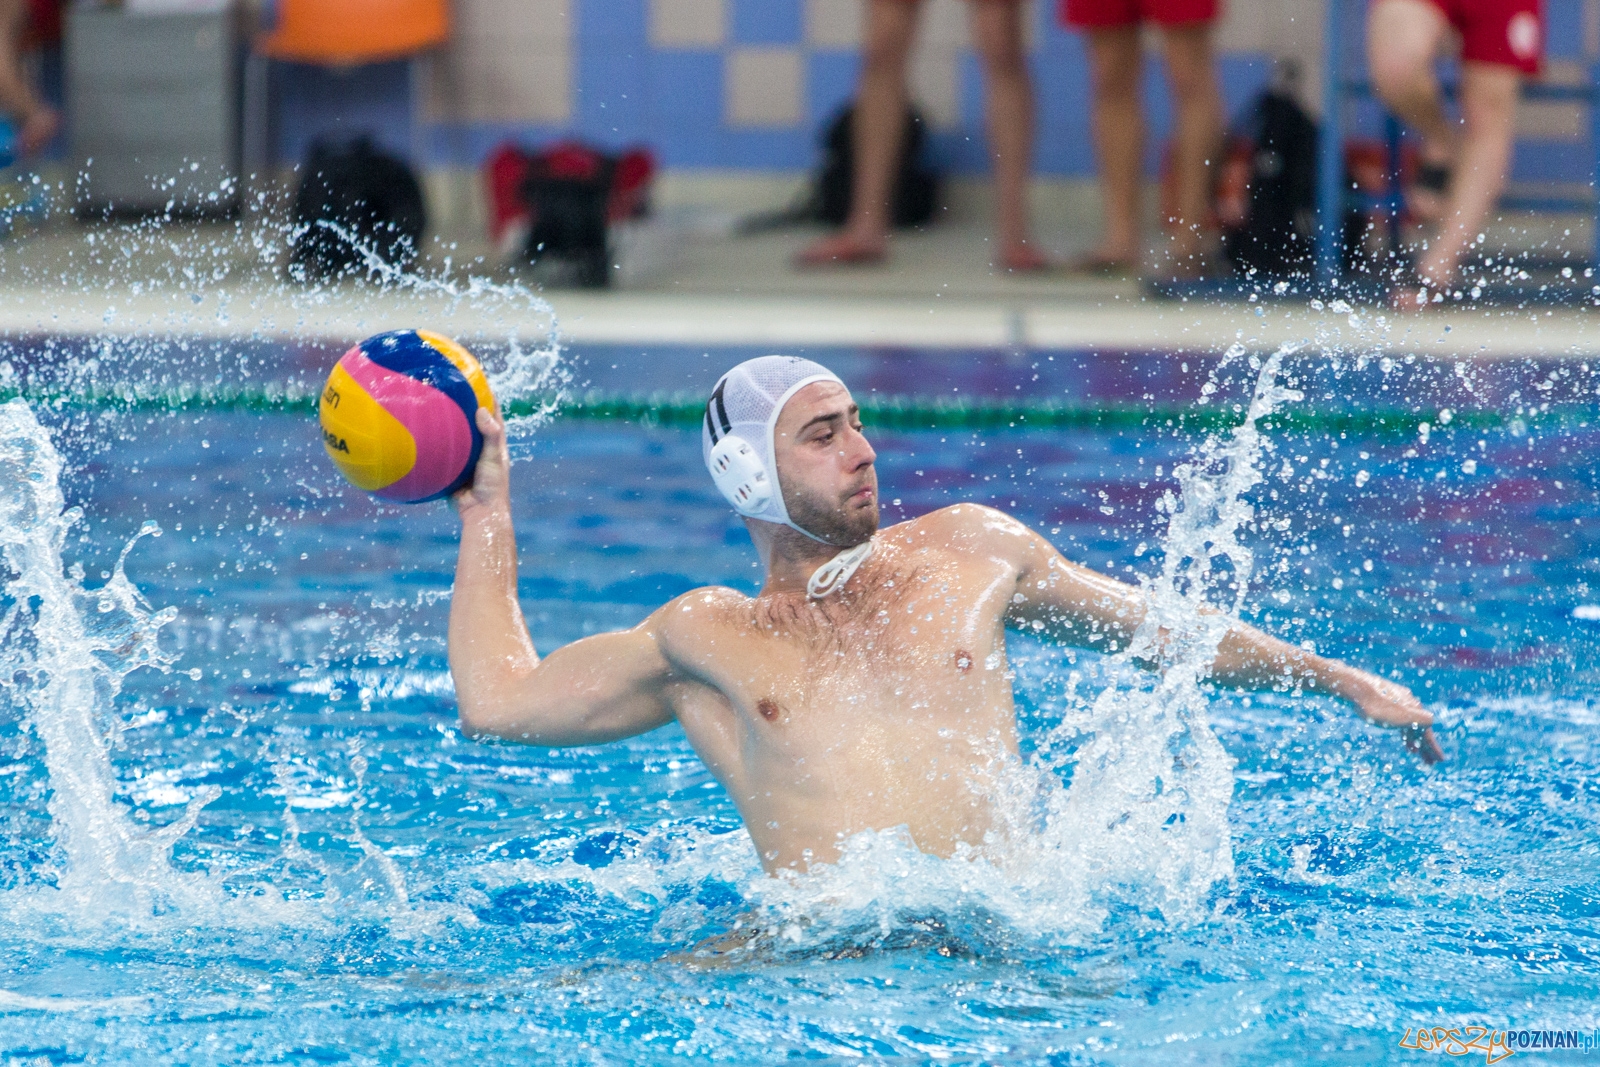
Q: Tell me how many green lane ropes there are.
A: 1